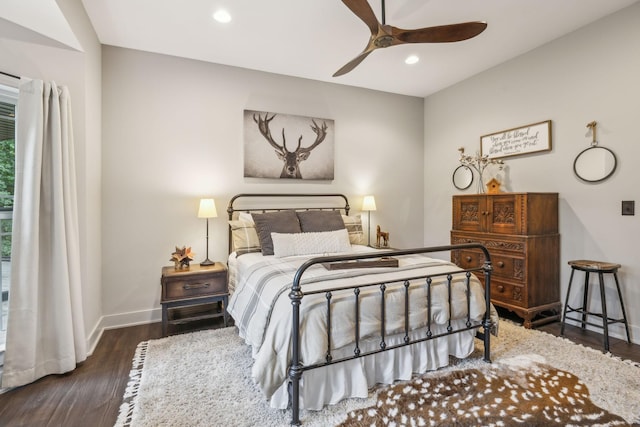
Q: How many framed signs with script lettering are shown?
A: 1